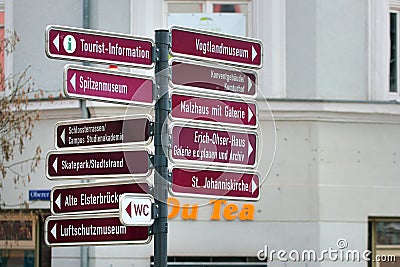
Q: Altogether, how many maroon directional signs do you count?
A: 11